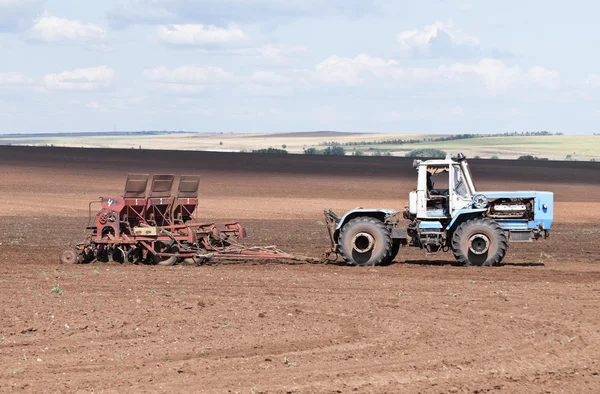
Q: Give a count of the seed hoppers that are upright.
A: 3